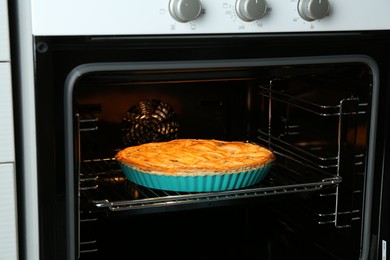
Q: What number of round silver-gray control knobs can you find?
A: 3